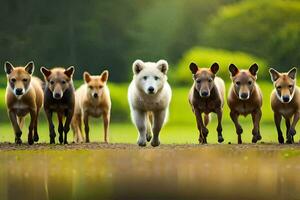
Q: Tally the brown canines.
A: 6